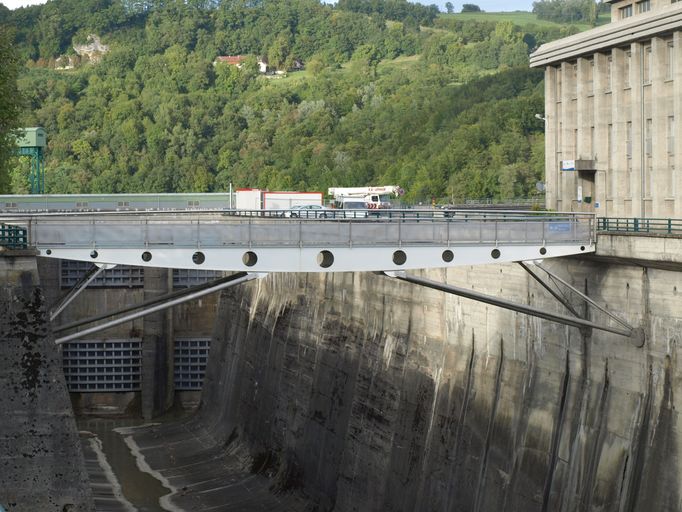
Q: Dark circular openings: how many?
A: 11